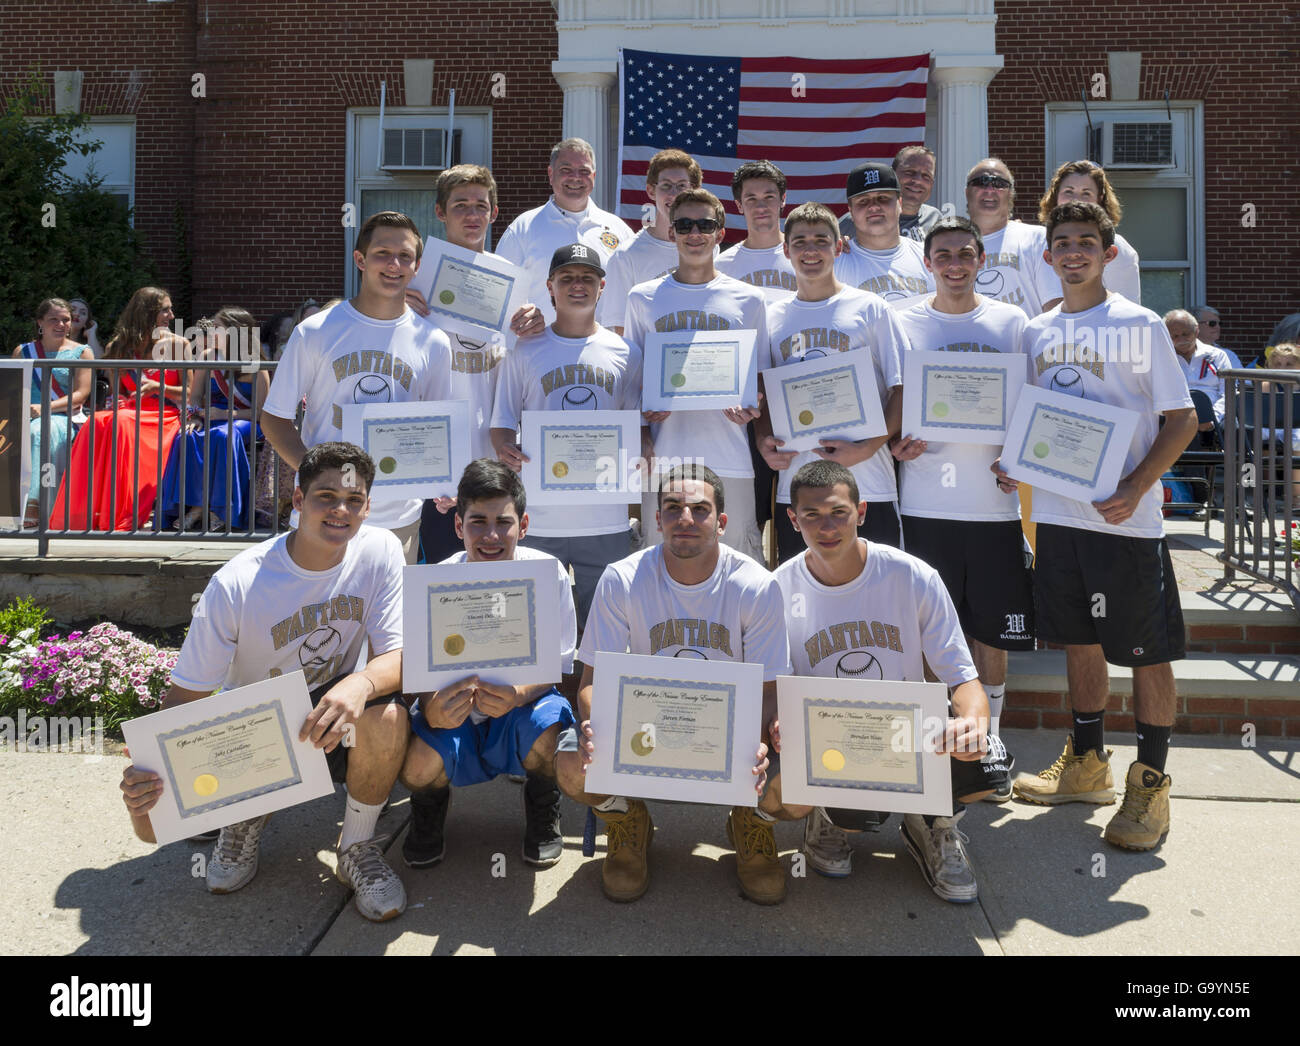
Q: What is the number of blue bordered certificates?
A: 11